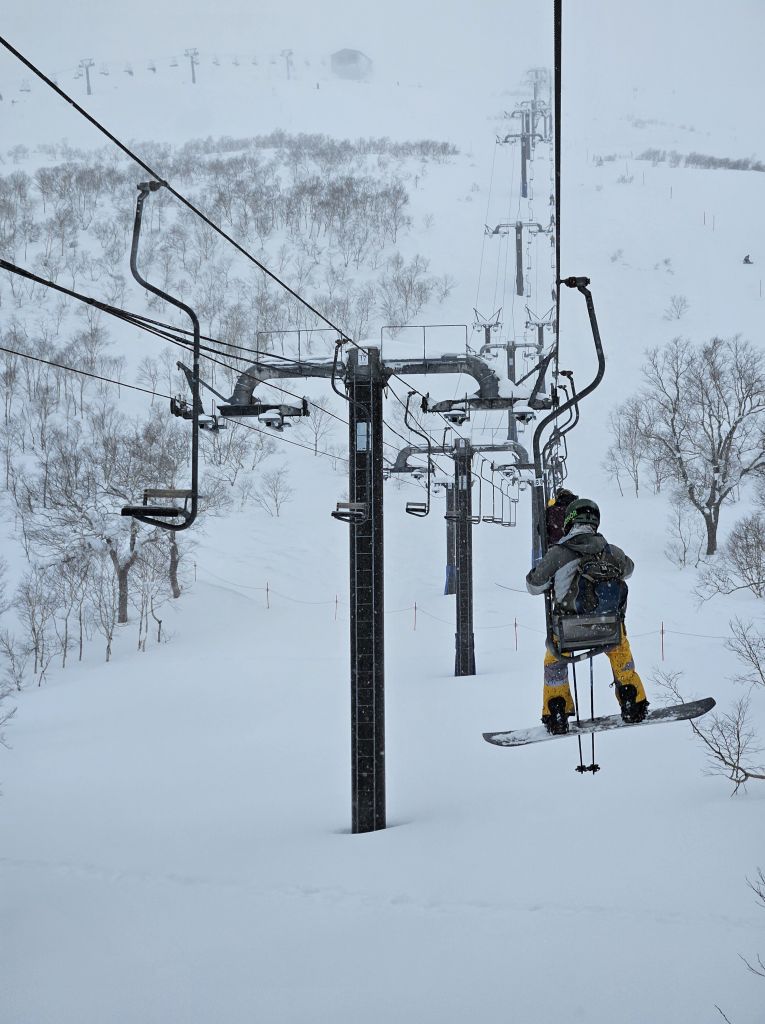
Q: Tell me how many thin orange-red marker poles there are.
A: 6